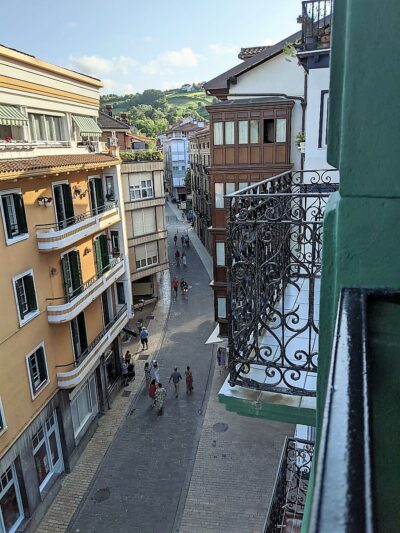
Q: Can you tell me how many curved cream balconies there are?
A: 3